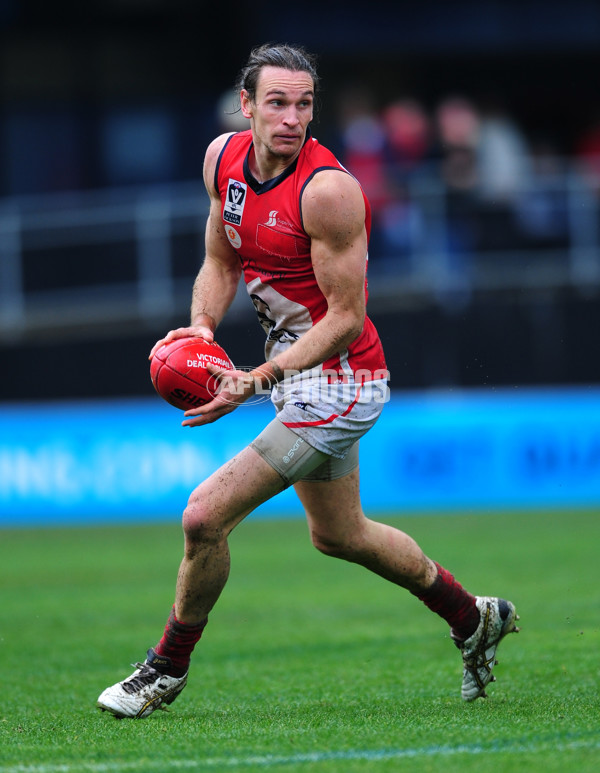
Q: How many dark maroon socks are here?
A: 2